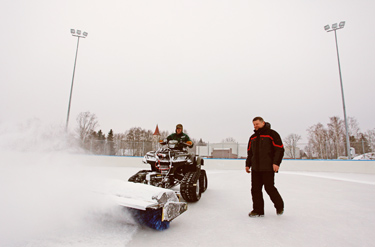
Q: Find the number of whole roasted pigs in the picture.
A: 0